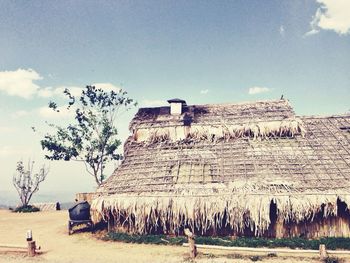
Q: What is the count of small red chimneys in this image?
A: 0